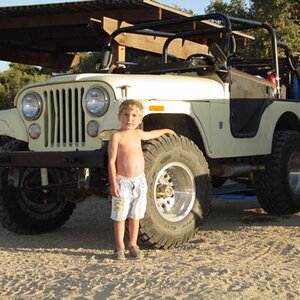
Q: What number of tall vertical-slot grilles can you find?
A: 1